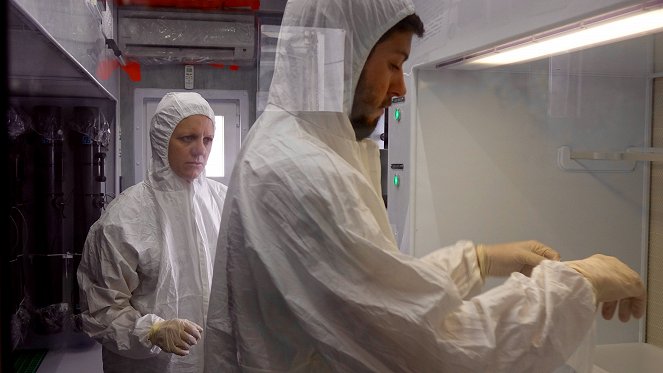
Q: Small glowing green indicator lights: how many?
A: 2